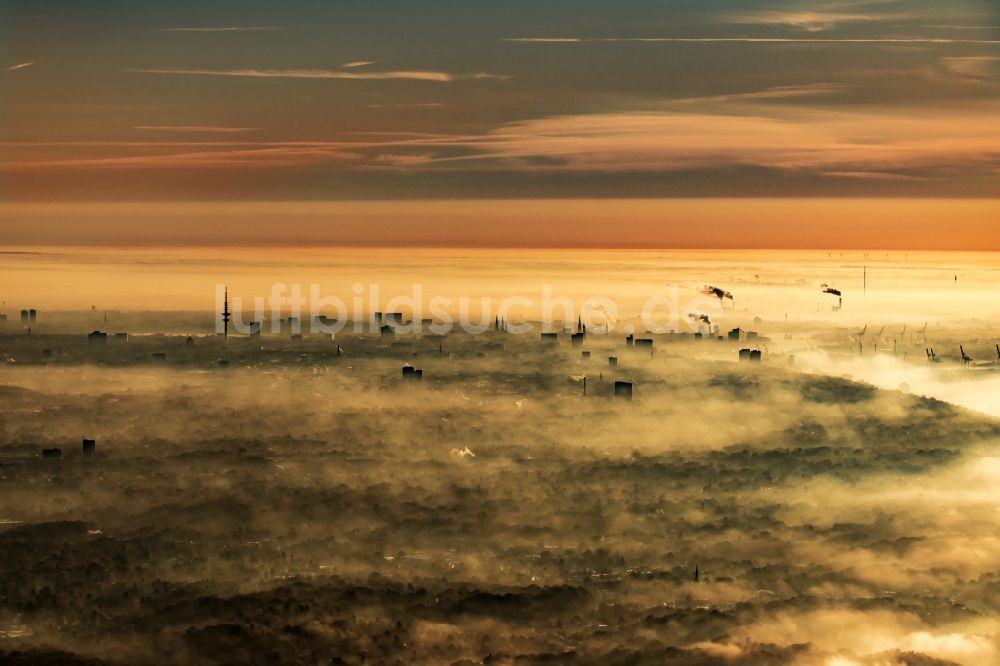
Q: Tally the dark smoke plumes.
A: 3